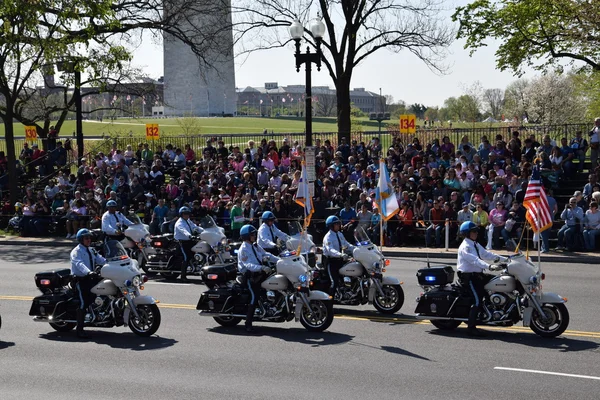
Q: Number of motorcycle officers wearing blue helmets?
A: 7